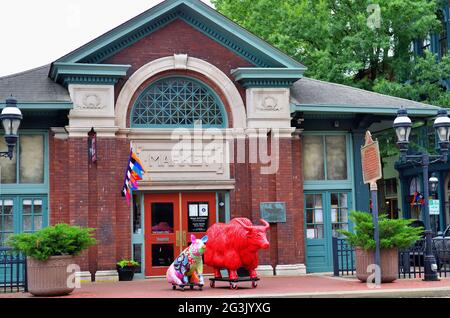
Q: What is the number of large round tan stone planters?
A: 2